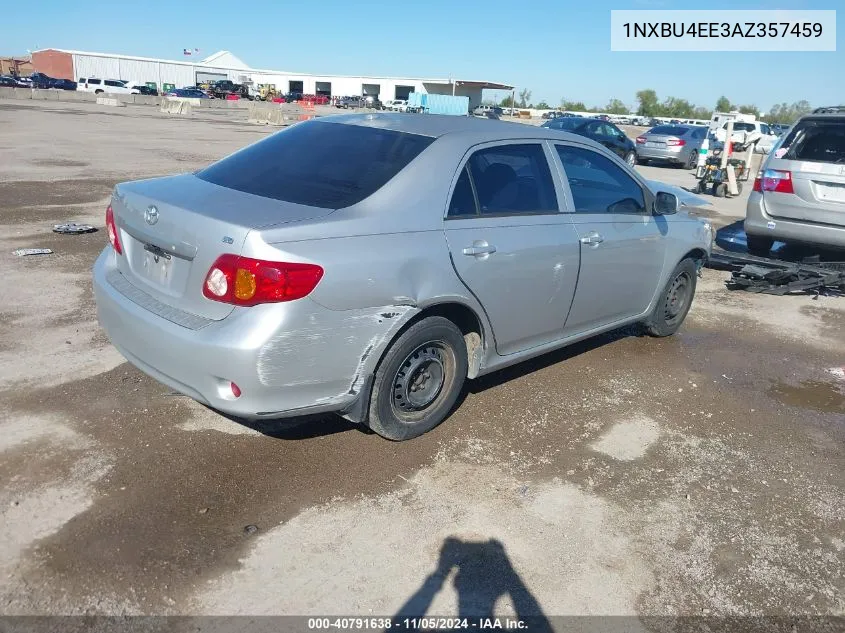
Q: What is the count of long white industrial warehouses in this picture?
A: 1